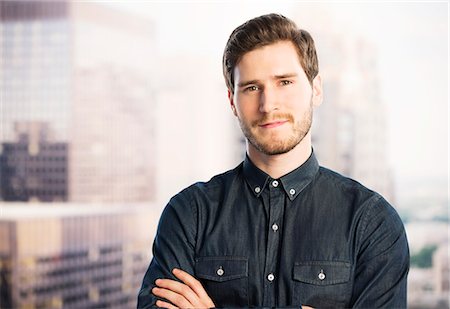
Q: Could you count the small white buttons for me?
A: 7